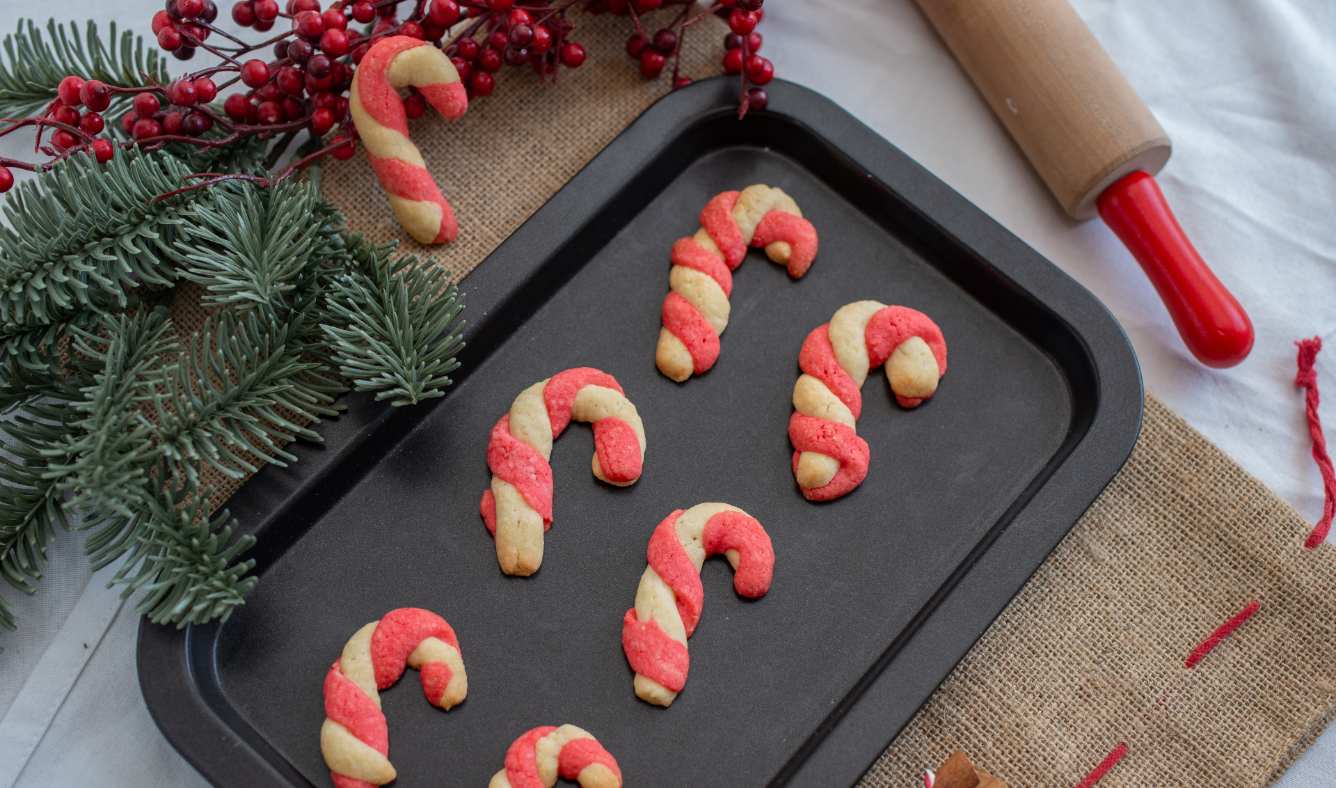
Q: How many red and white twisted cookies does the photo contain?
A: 7